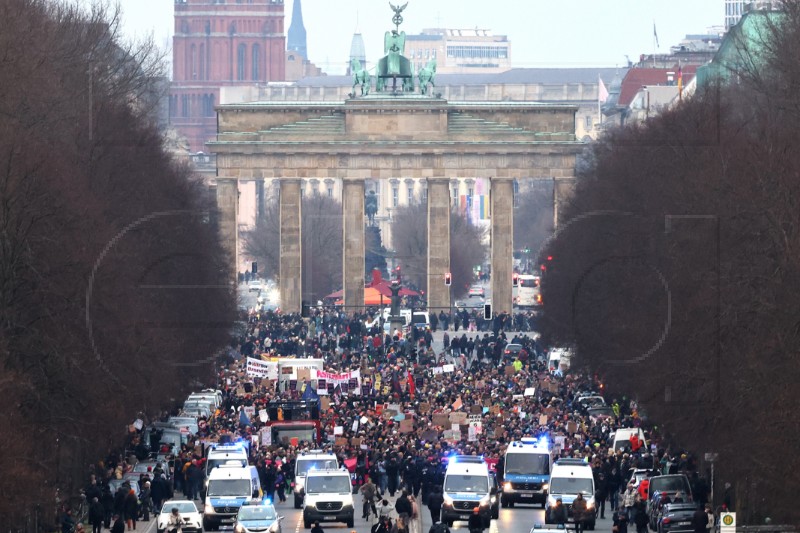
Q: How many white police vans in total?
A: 7